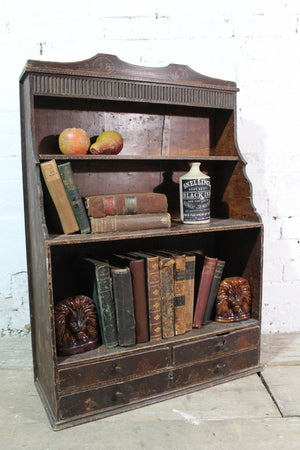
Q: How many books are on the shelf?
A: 13